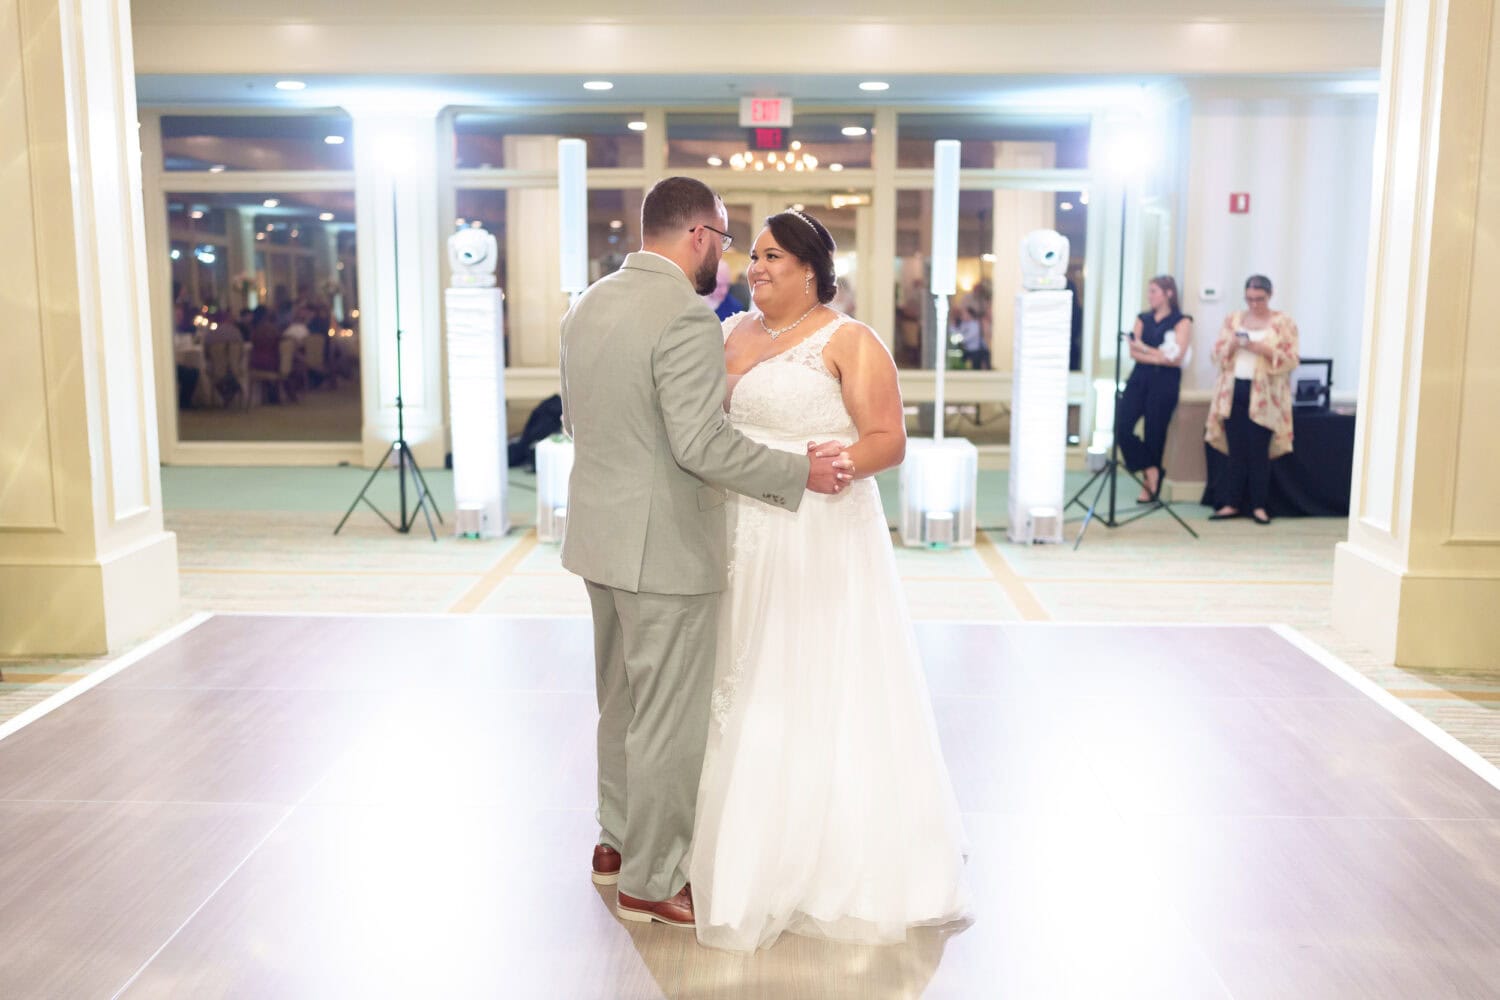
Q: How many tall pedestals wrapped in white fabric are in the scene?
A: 2